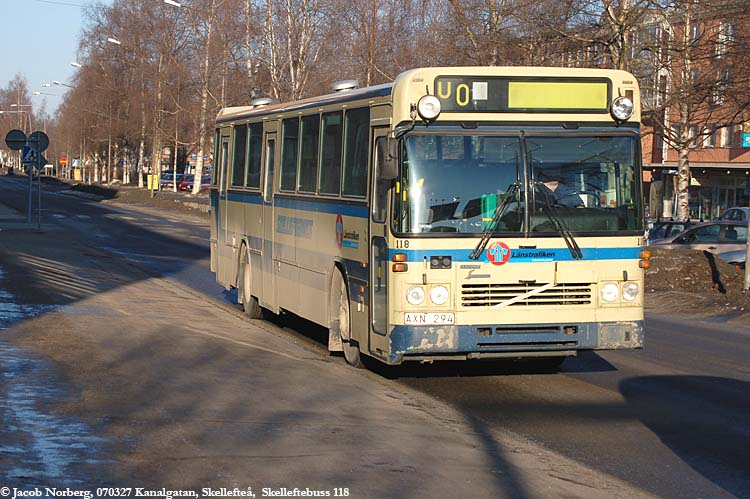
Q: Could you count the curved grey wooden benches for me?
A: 0